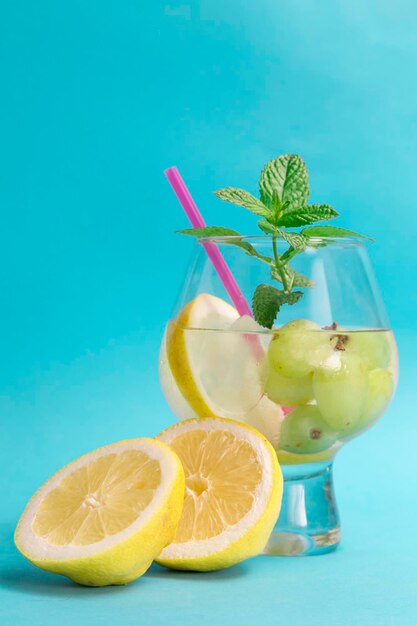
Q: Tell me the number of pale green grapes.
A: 6